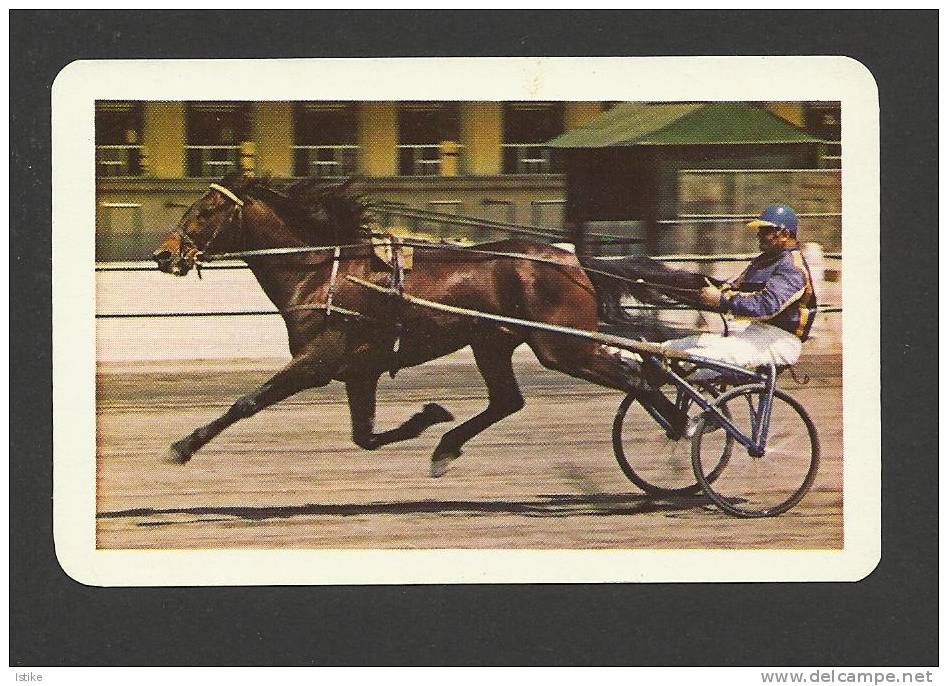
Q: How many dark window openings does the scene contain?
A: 6